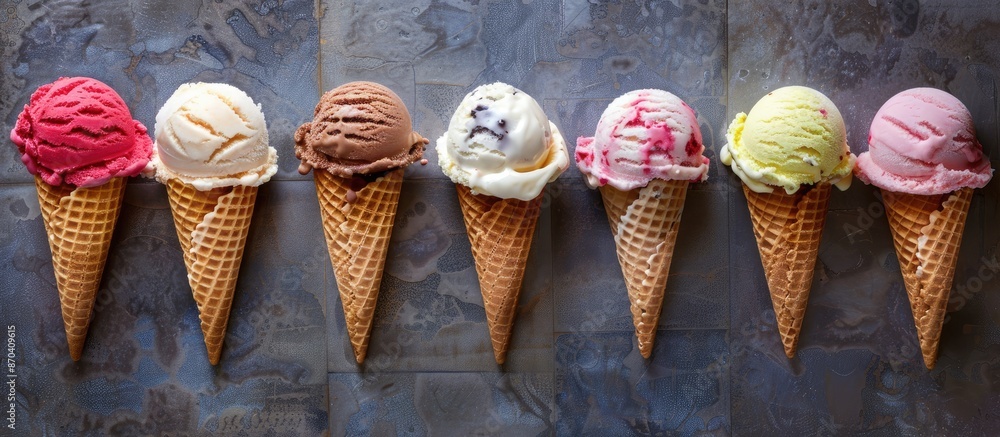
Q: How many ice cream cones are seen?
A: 7